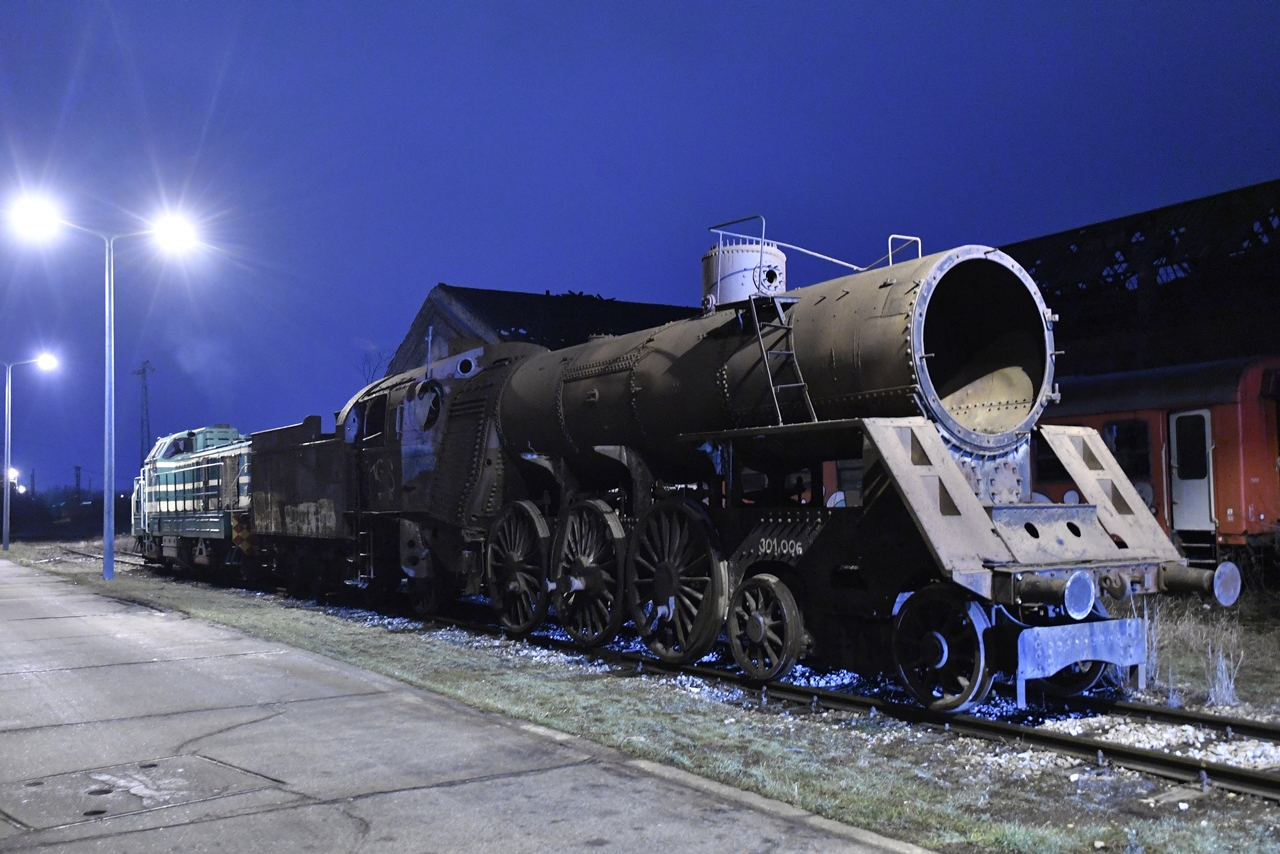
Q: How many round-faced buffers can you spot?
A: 2